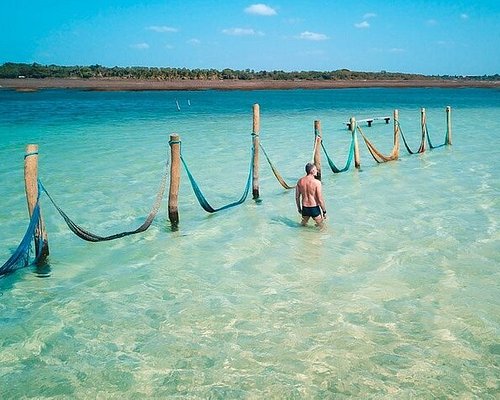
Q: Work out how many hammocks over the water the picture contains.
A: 8